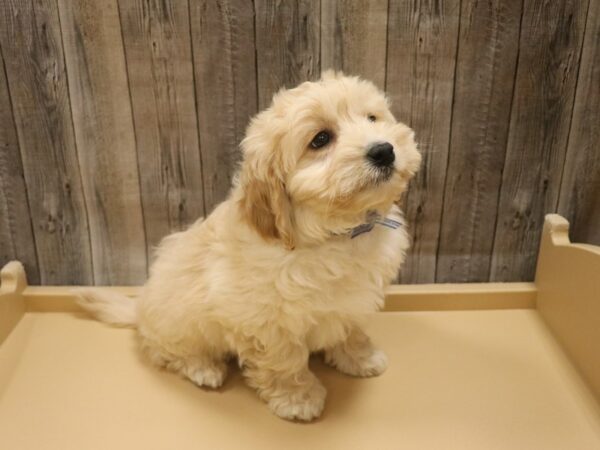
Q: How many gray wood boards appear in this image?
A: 11